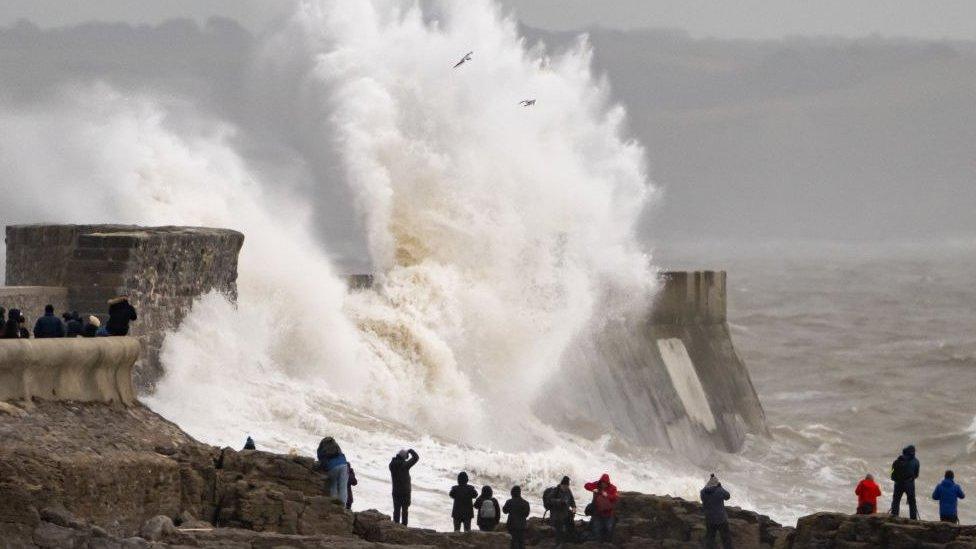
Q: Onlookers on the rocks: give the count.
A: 13